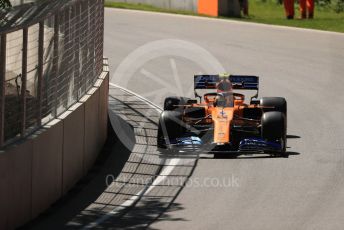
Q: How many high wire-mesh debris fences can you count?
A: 1